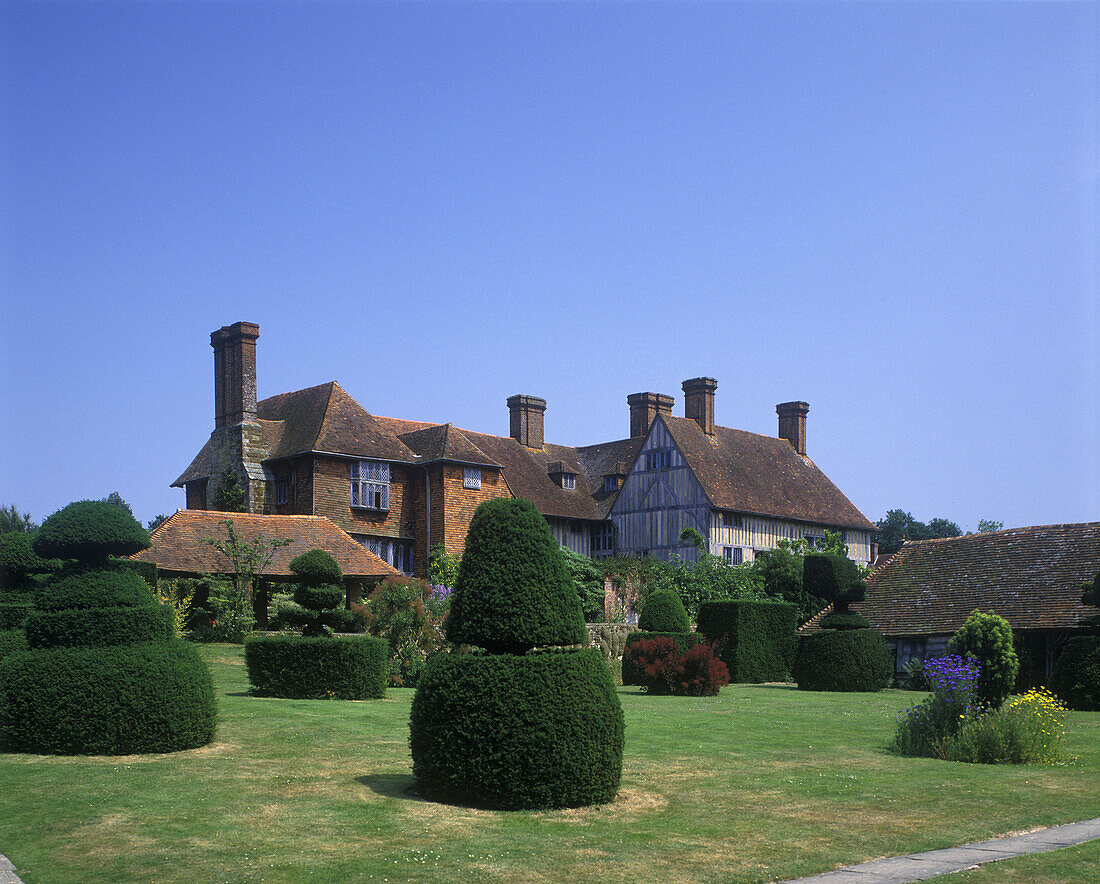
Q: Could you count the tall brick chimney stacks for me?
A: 5